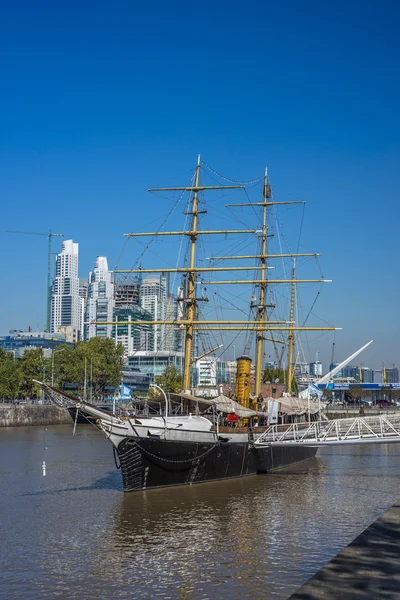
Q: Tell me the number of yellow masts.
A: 3